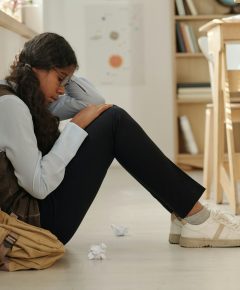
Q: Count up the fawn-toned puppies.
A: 0